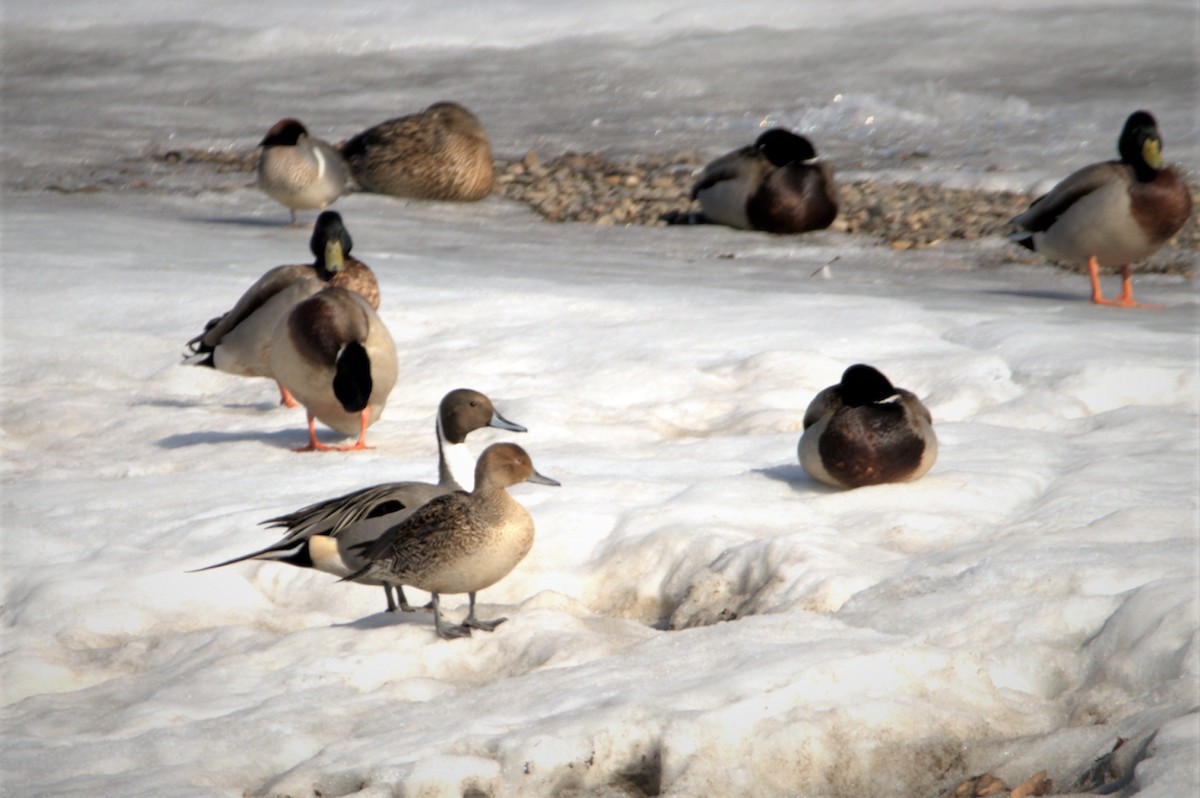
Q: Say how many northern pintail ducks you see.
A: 2